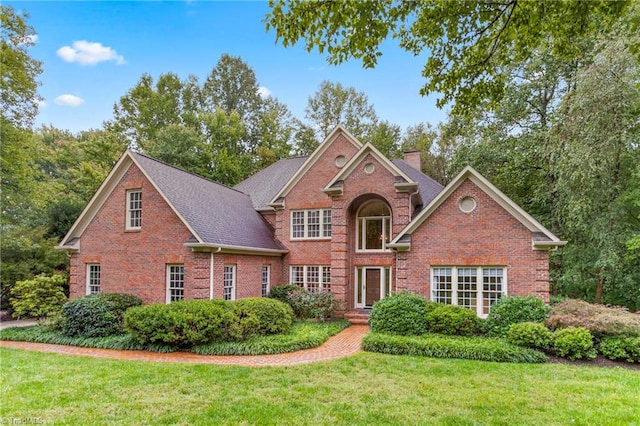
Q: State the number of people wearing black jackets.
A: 0